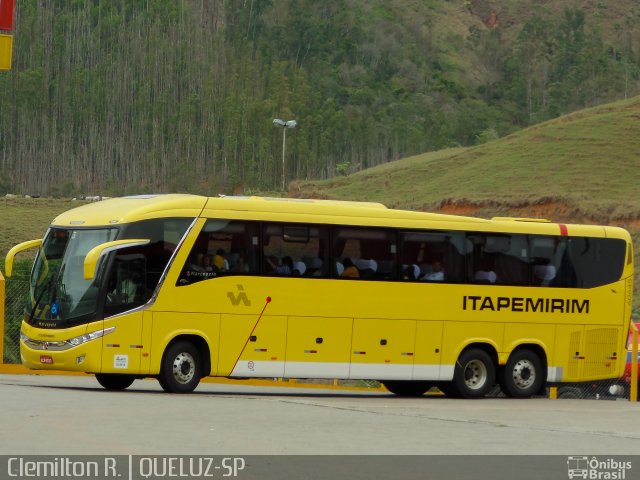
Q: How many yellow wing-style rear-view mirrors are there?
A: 2